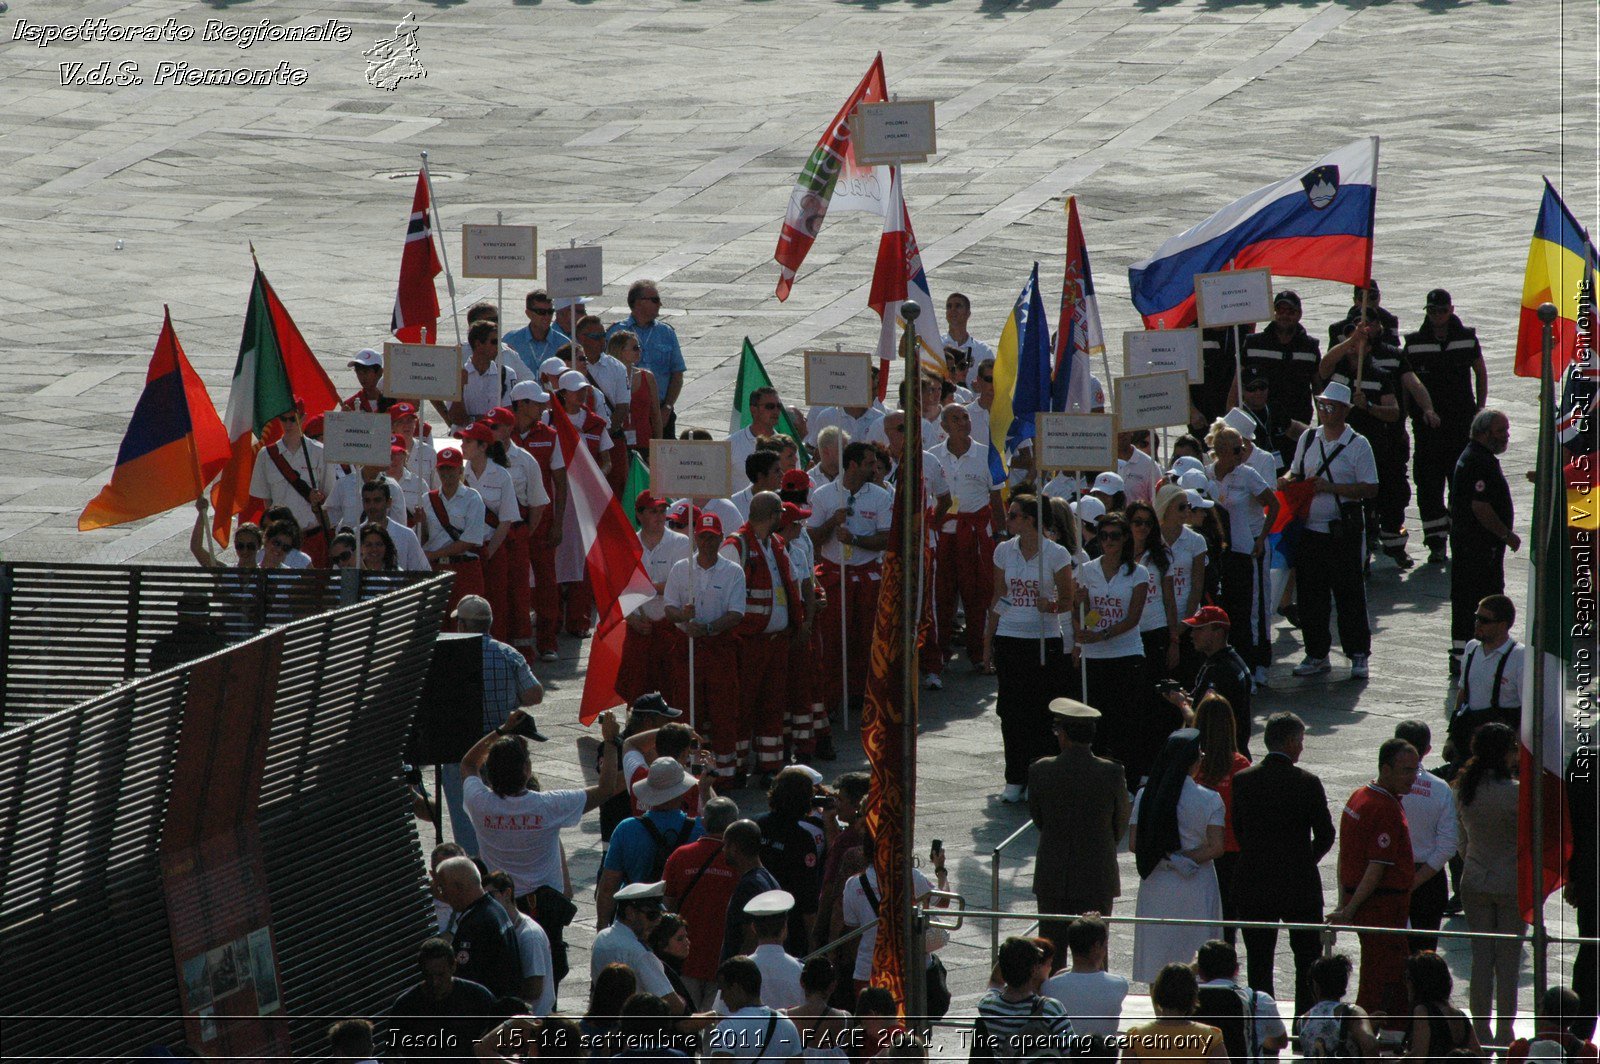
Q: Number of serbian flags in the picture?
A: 2